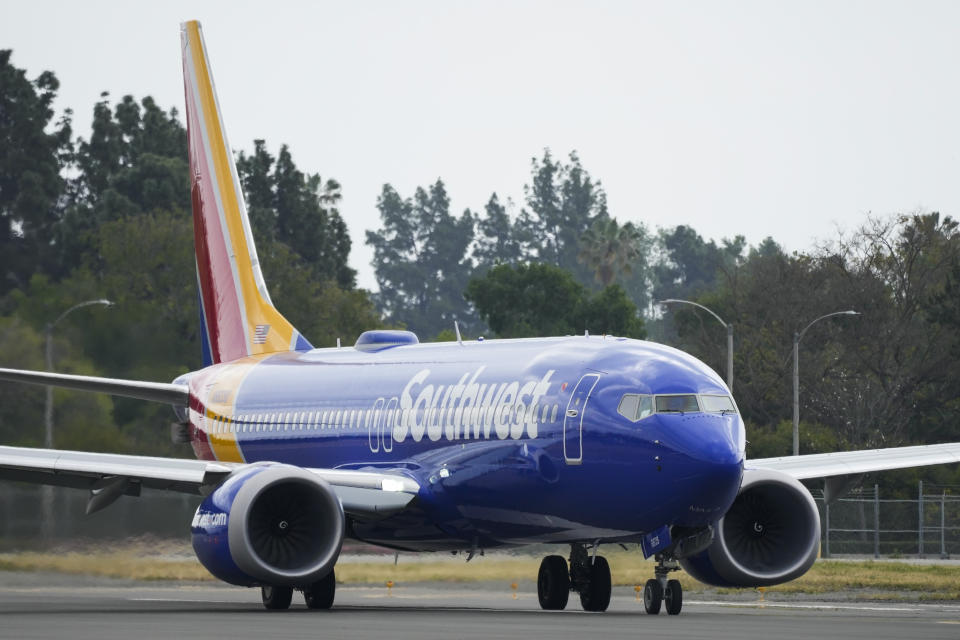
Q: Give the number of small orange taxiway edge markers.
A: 4